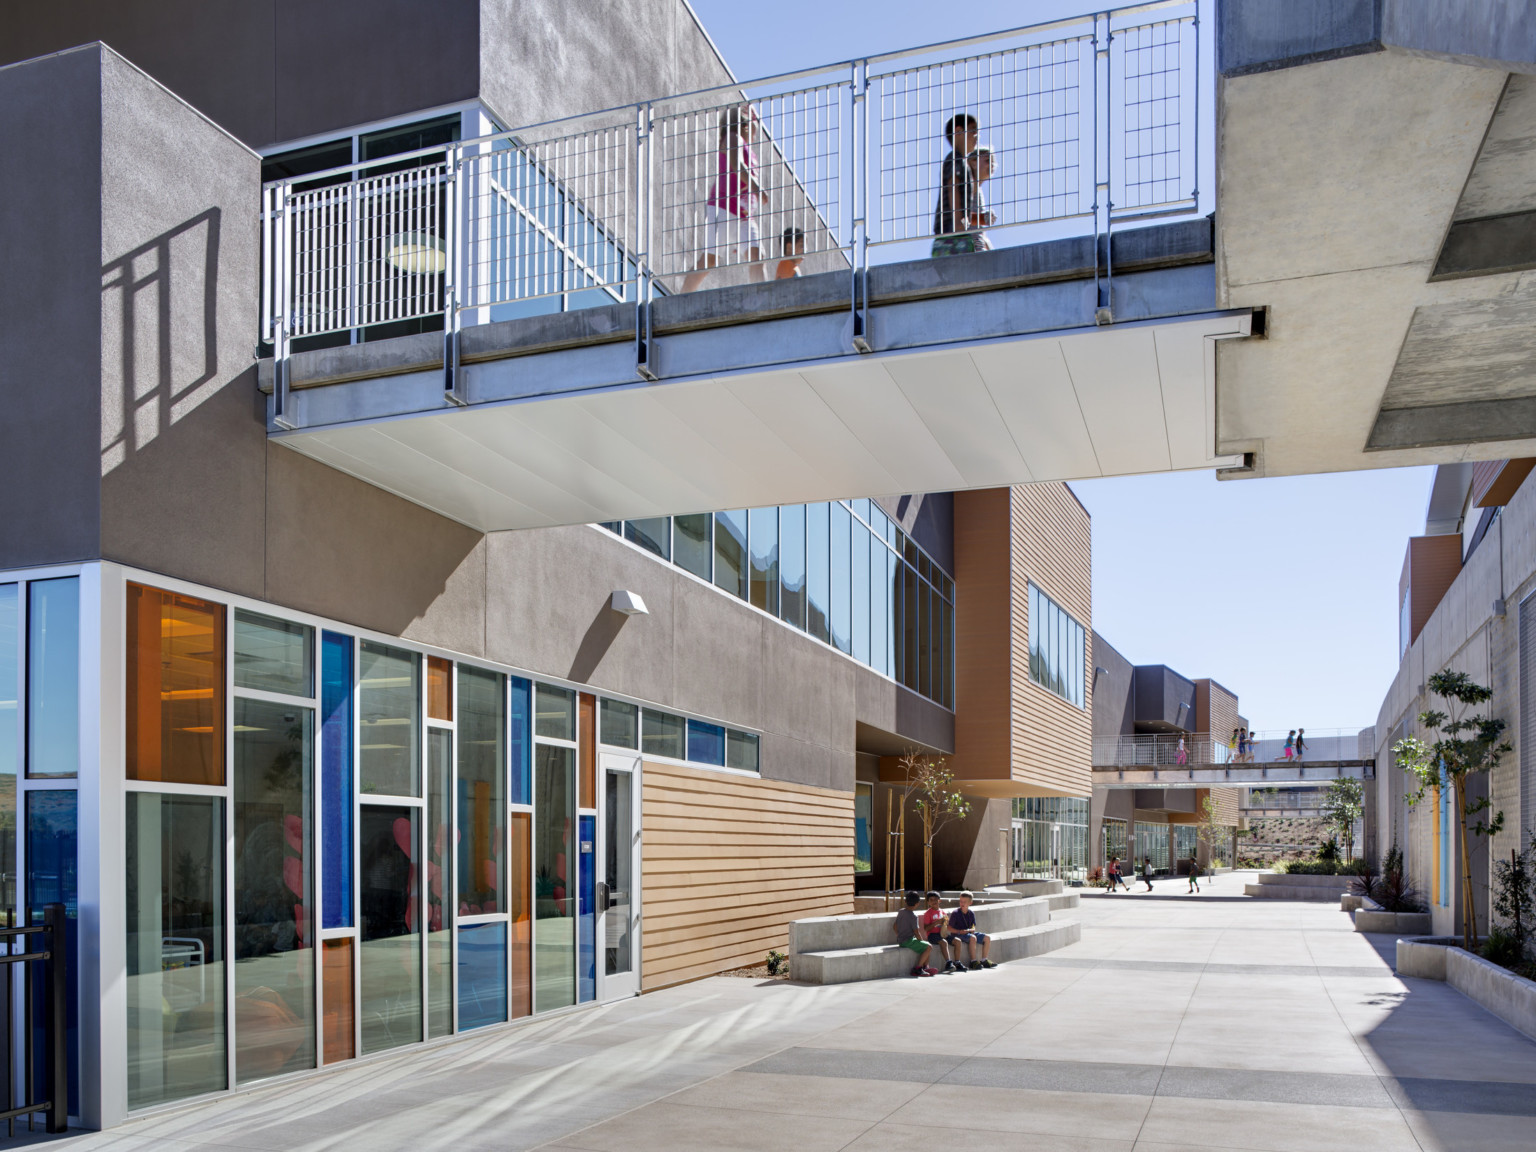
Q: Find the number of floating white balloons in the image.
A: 0